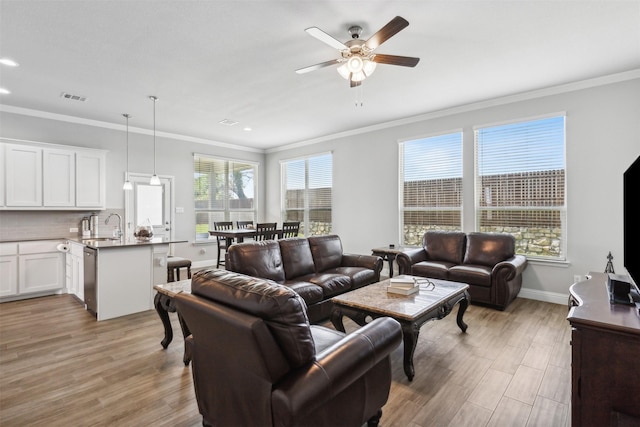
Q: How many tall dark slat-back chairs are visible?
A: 4